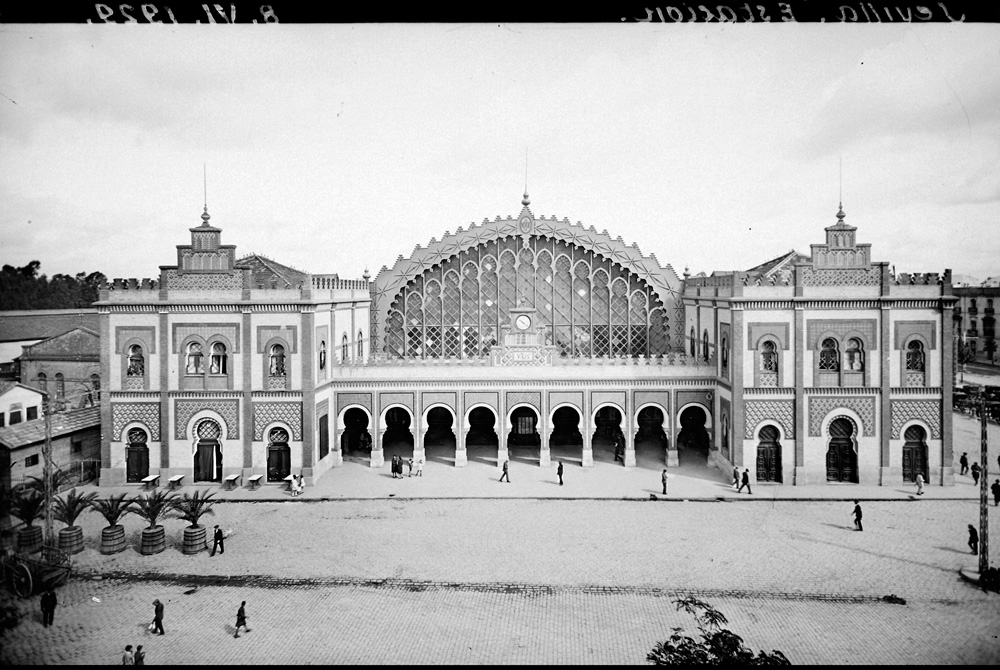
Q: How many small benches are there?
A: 5